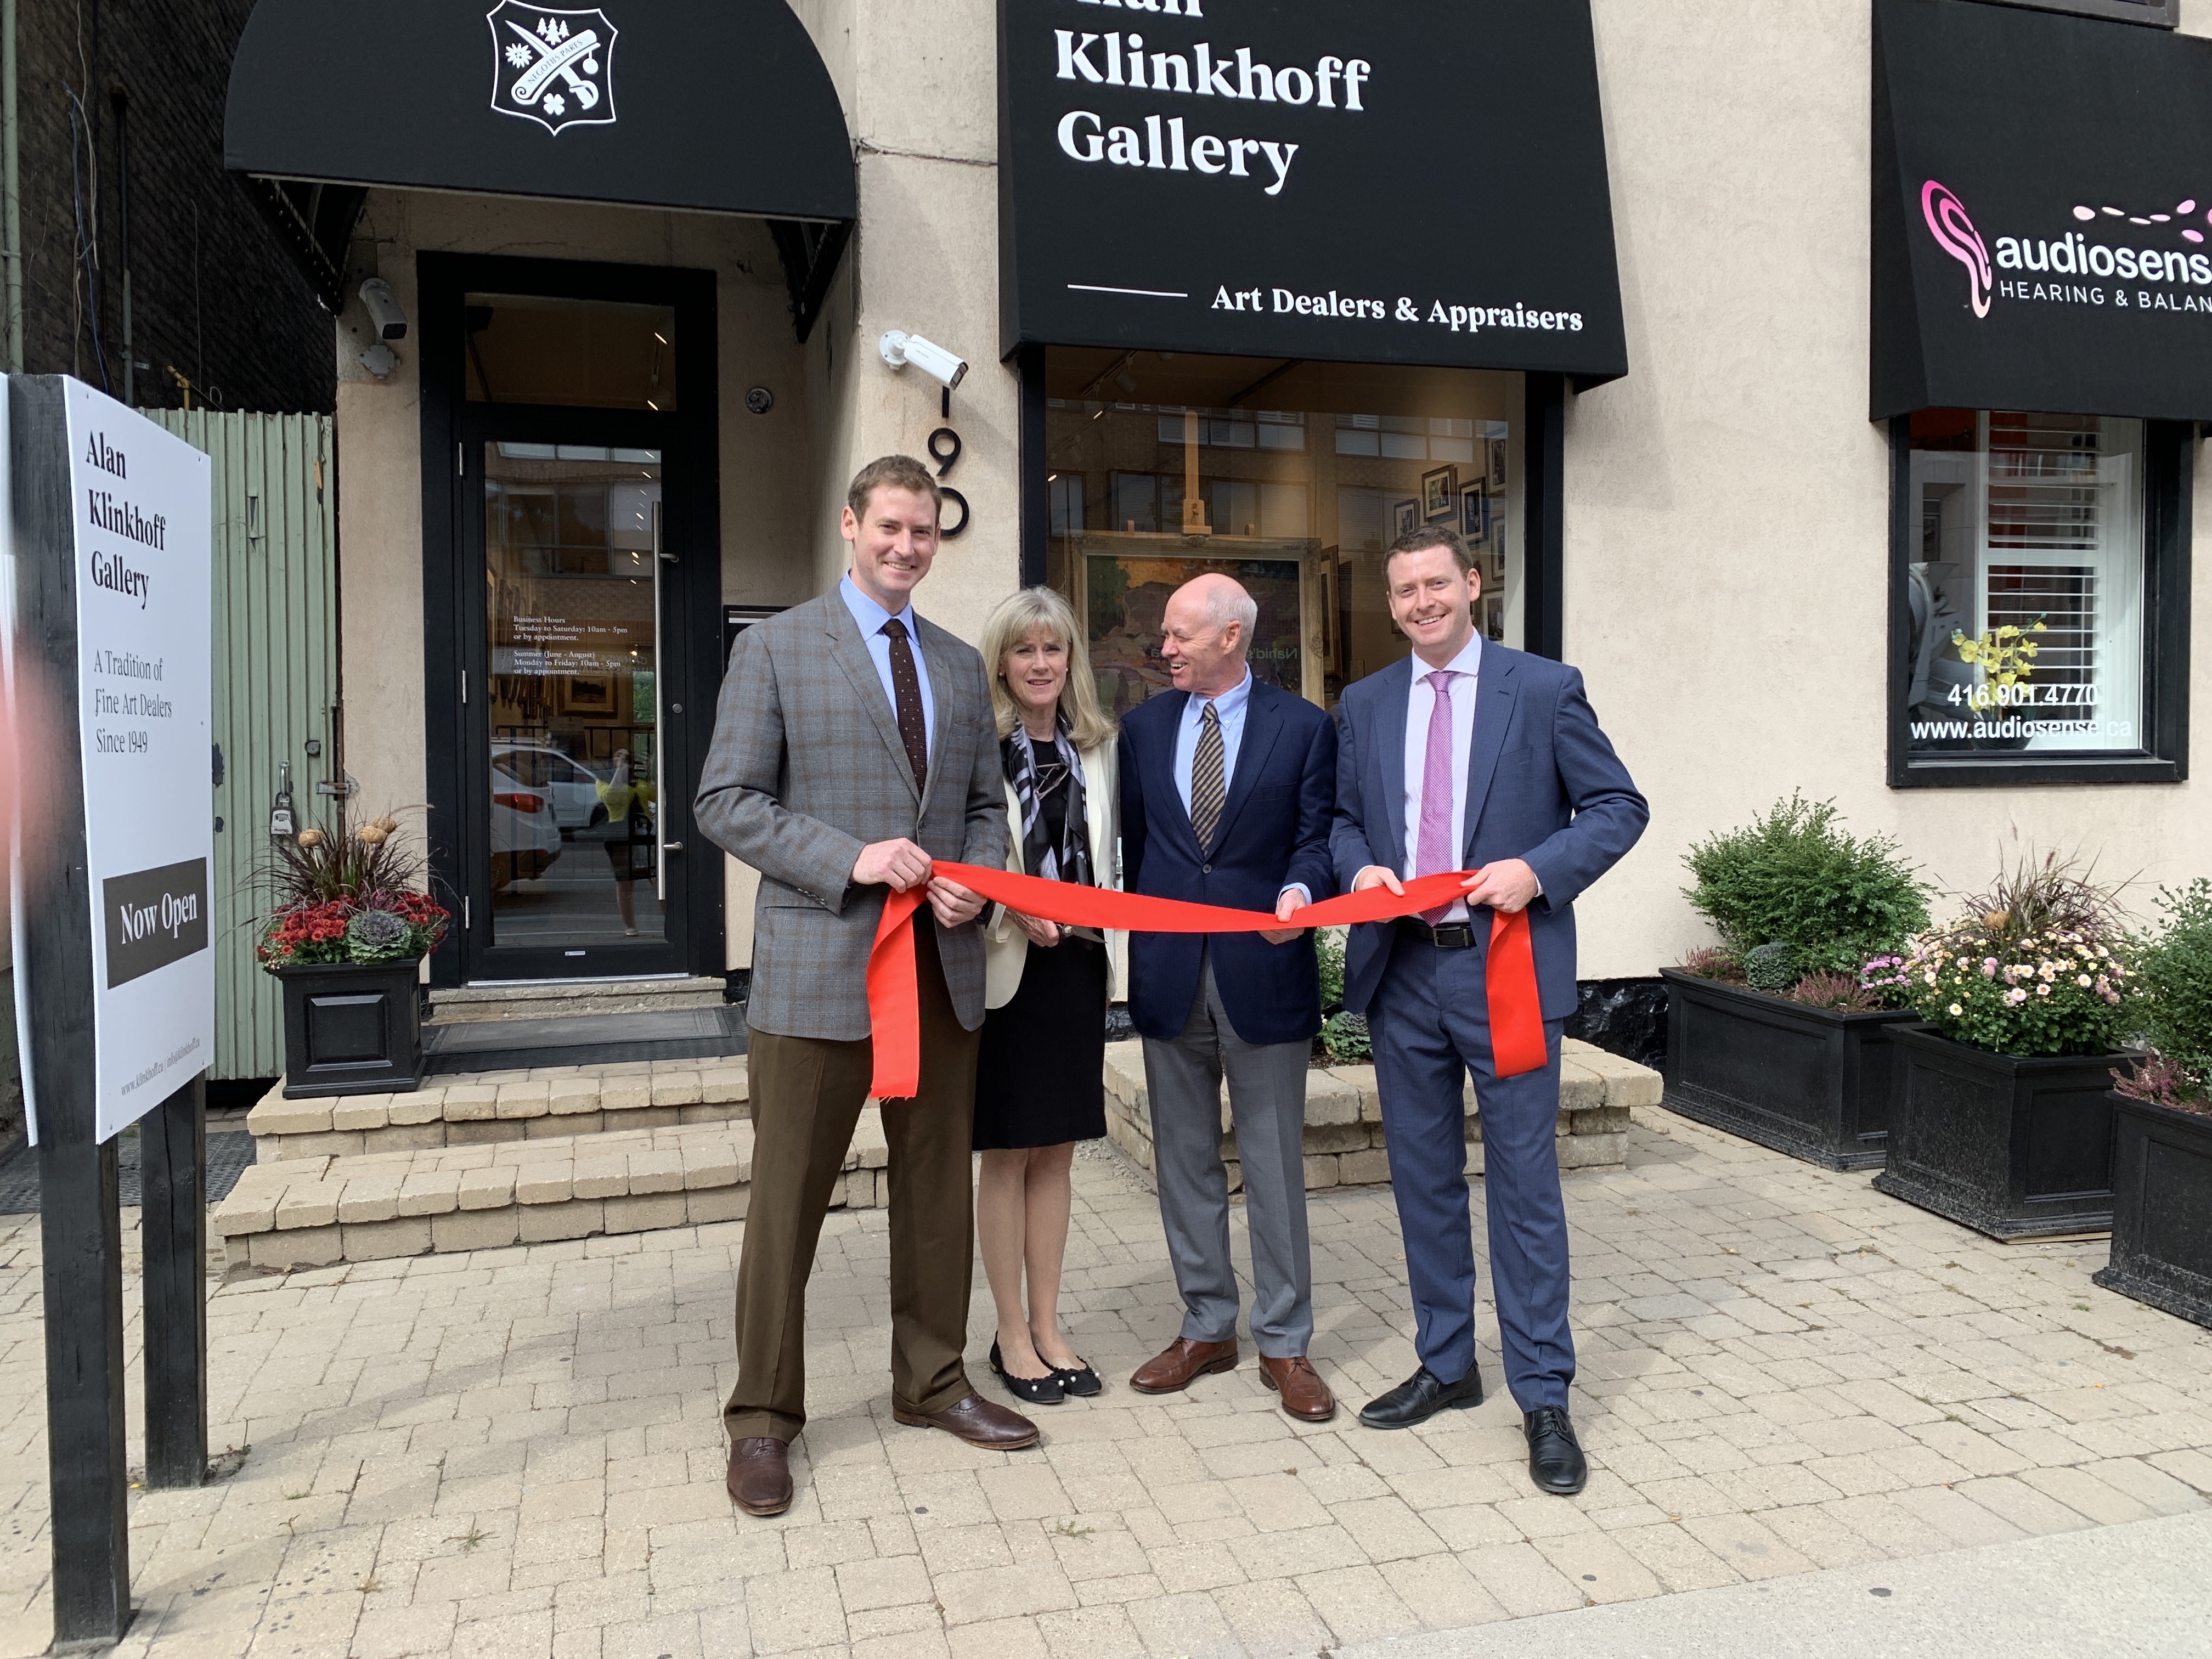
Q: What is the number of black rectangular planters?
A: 4